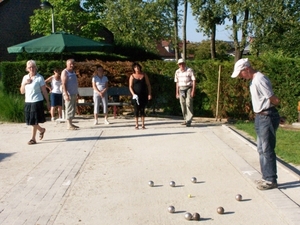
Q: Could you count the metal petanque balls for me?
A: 8